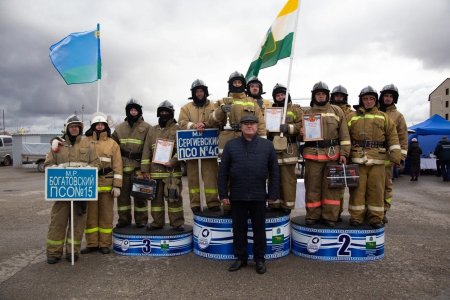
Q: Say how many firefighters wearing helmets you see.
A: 12